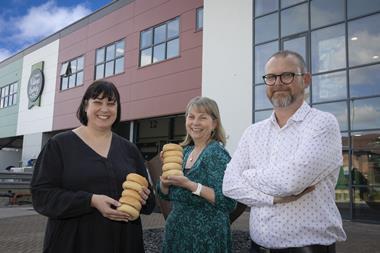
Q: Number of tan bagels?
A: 10